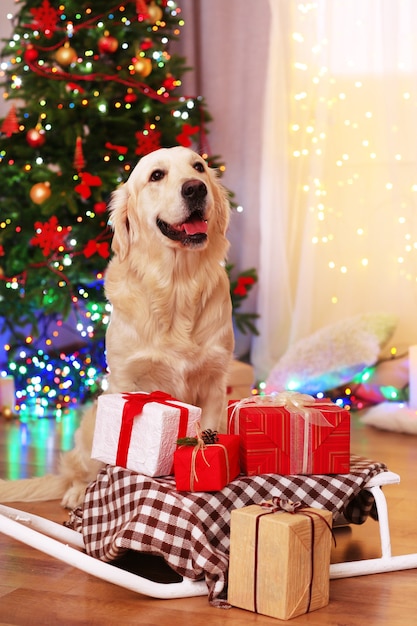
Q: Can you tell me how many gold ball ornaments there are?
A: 4